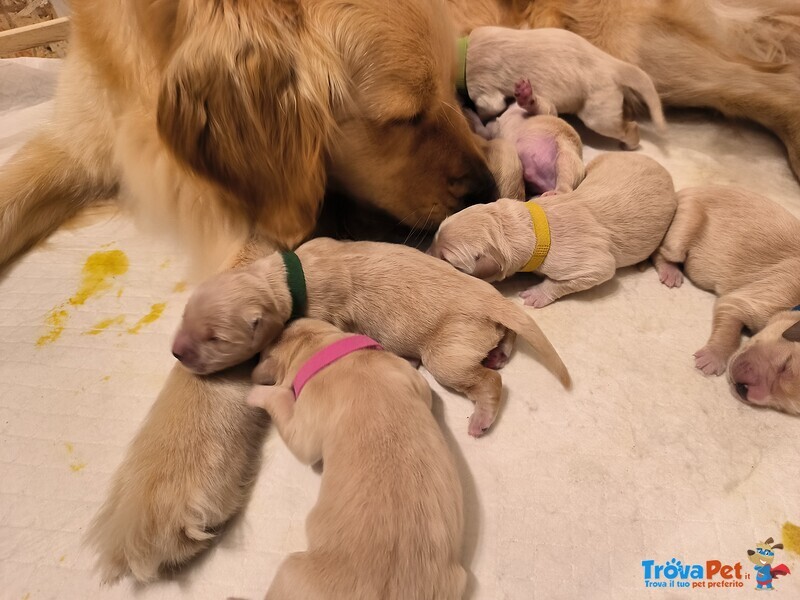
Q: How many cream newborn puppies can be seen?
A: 6